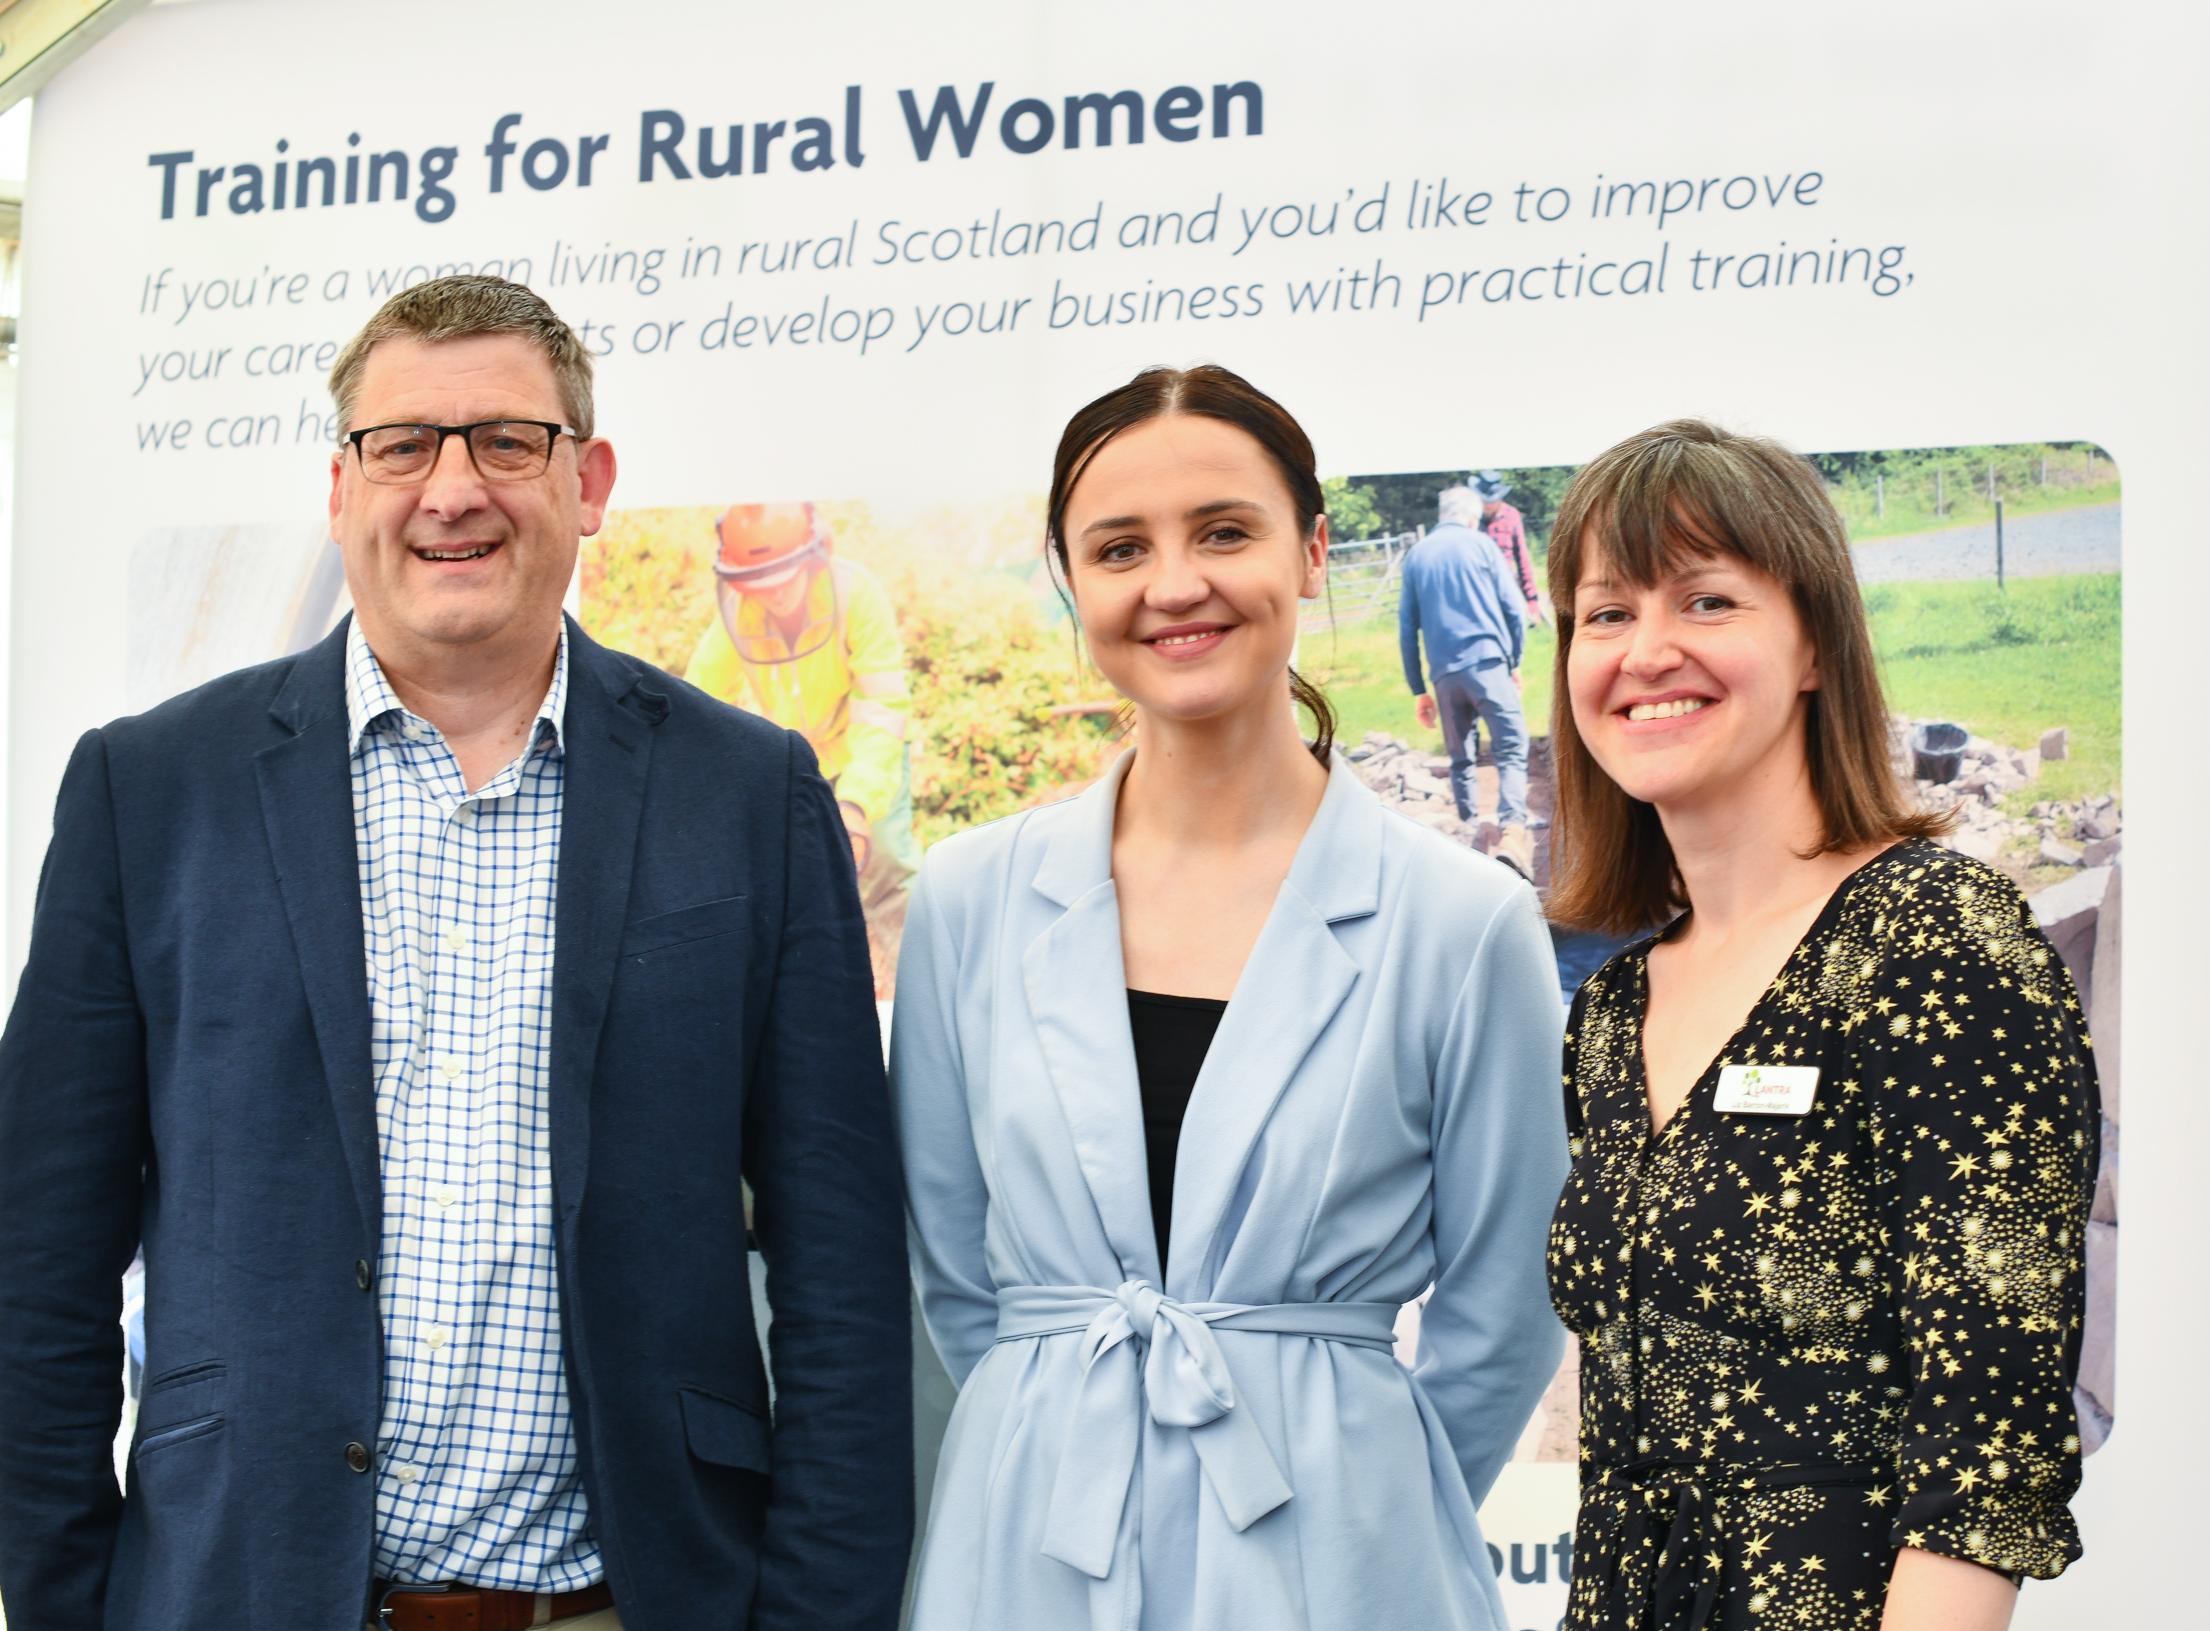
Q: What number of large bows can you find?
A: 1